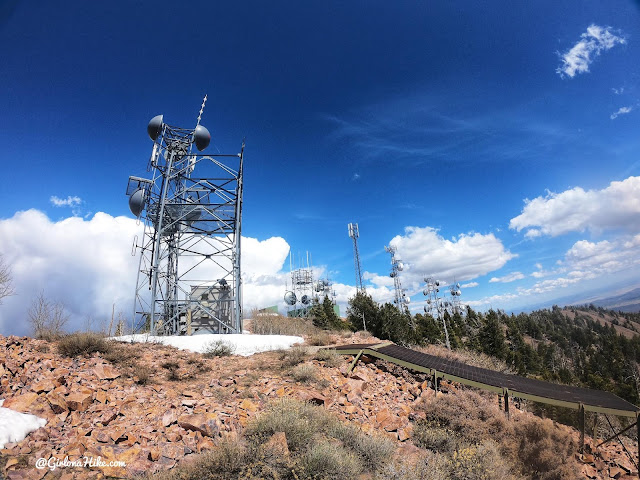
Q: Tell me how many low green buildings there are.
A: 2